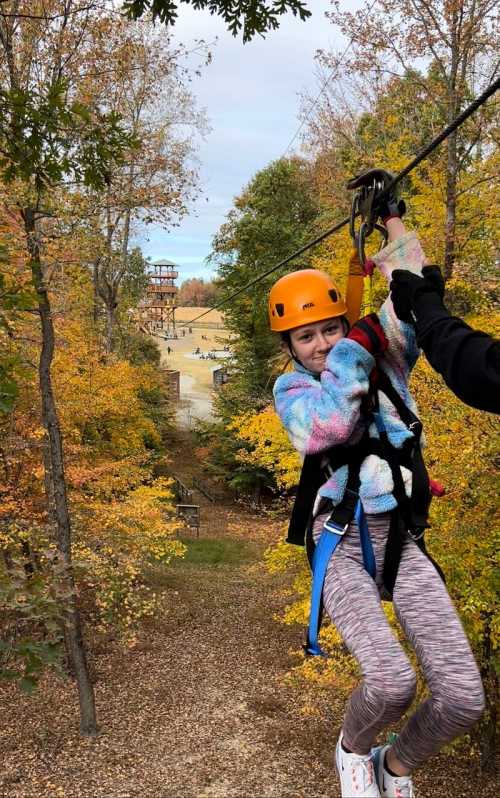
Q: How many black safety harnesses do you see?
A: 1